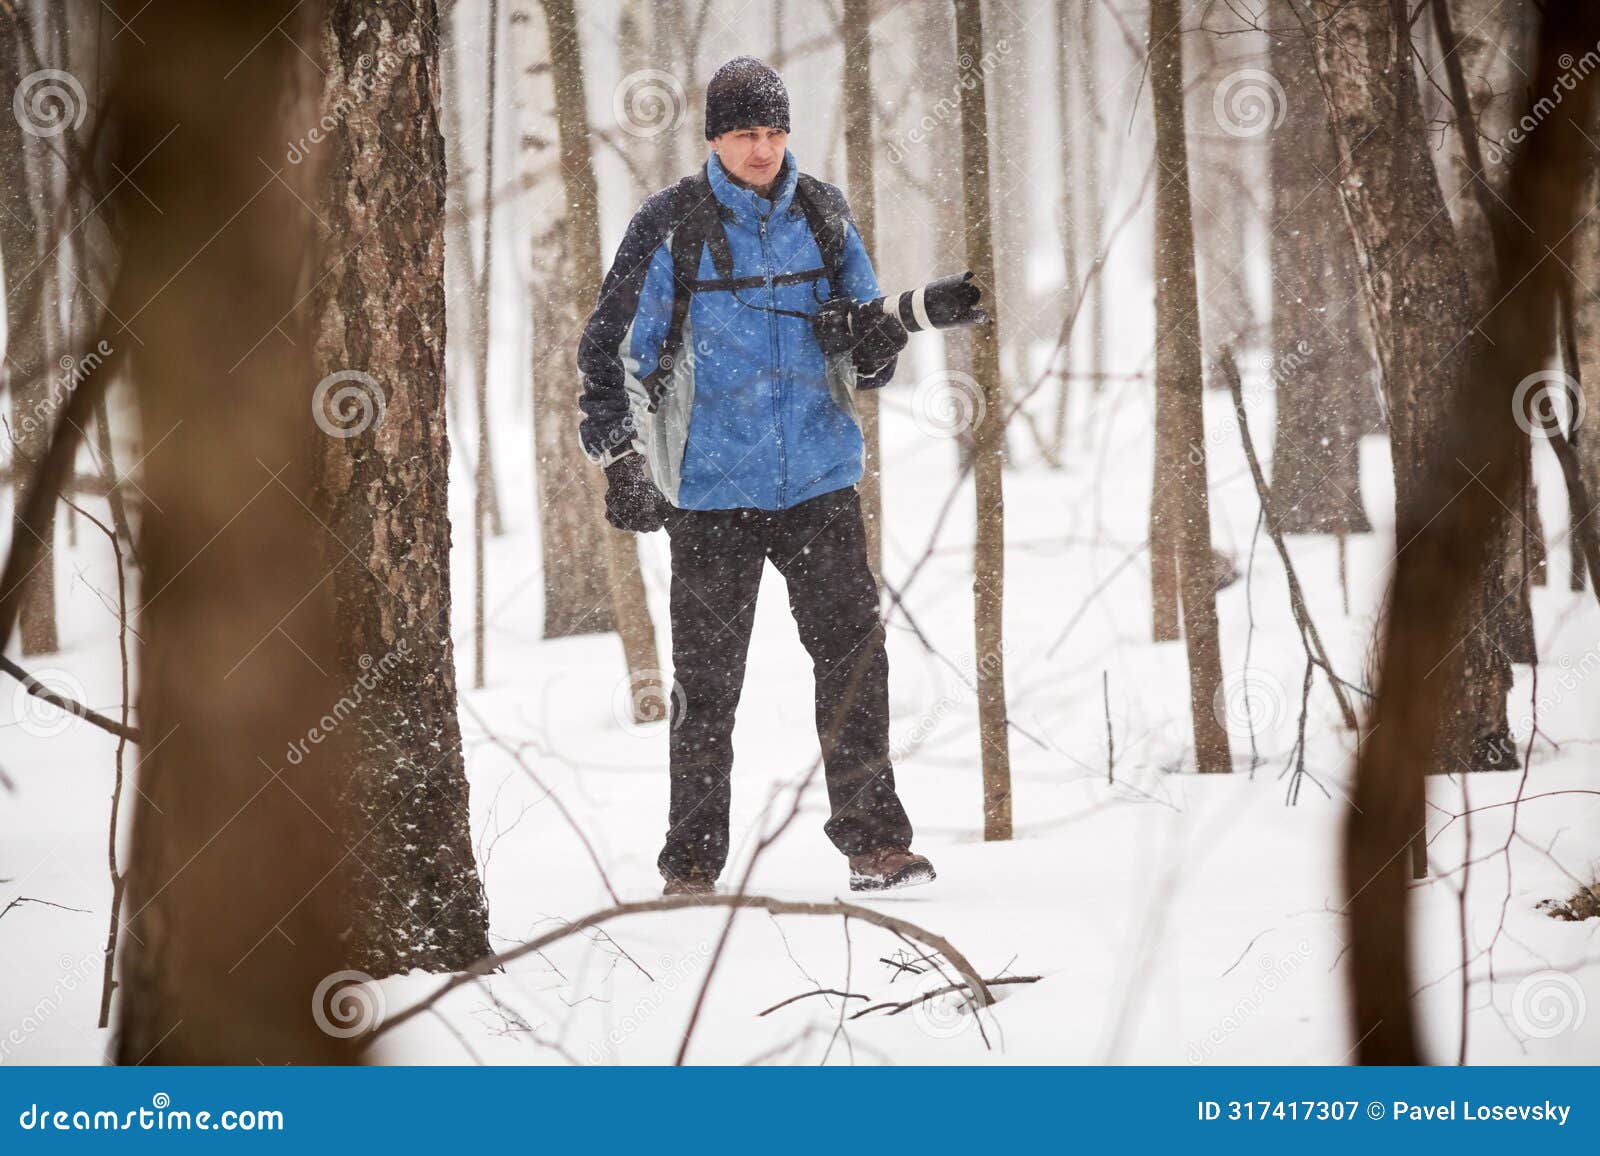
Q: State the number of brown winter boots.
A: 2